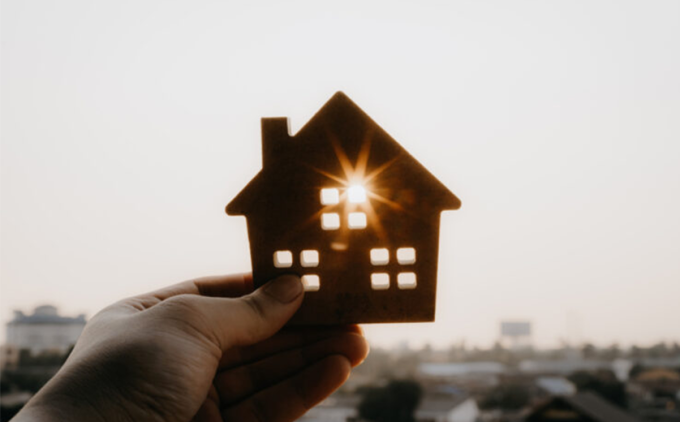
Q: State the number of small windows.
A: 11